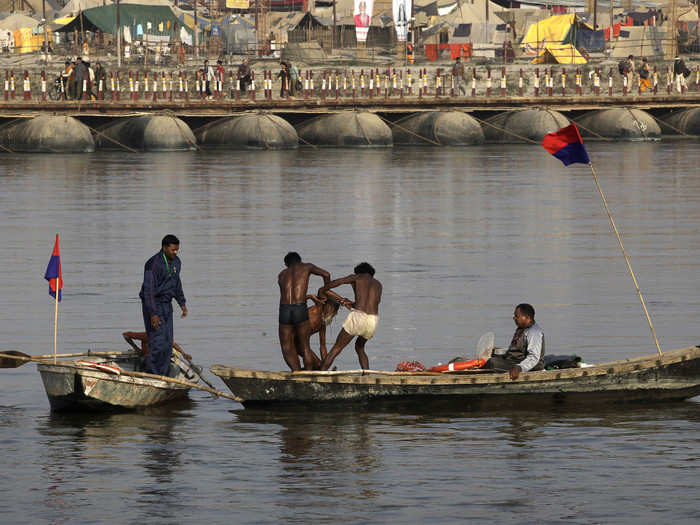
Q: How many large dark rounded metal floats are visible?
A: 8